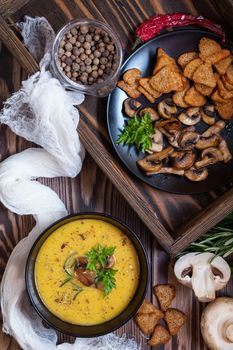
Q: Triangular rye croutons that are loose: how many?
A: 5